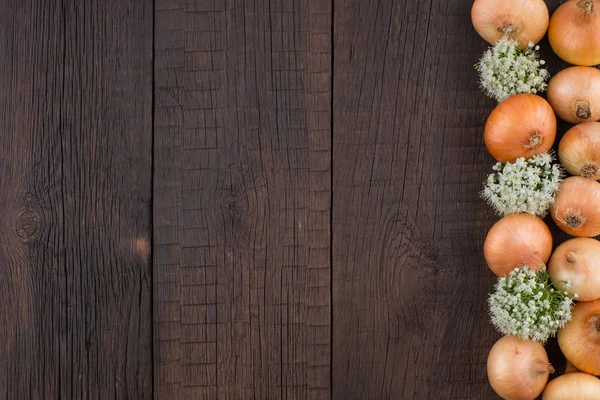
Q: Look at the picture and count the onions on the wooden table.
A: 11